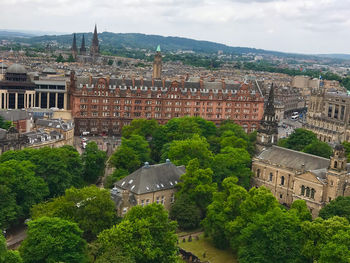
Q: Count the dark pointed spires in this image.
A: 4